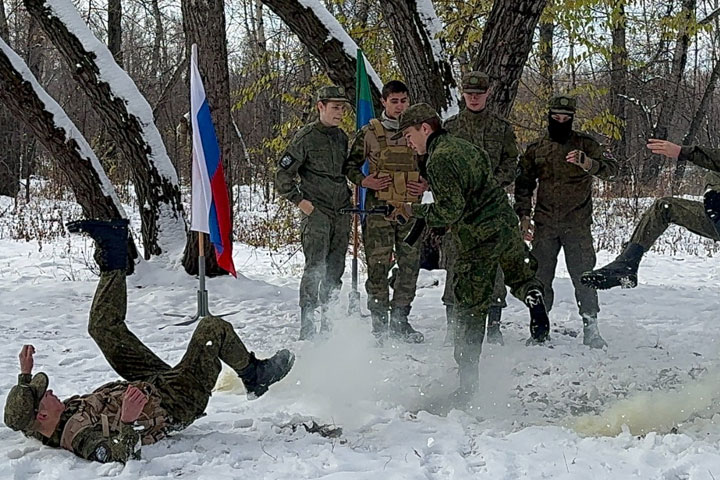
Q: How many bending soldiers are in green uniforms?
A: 1